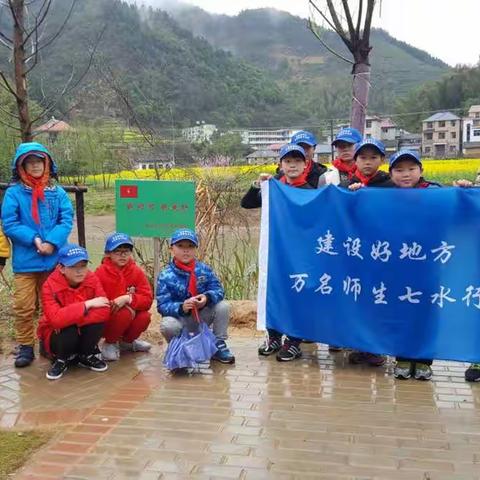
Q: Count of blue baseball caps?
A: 8